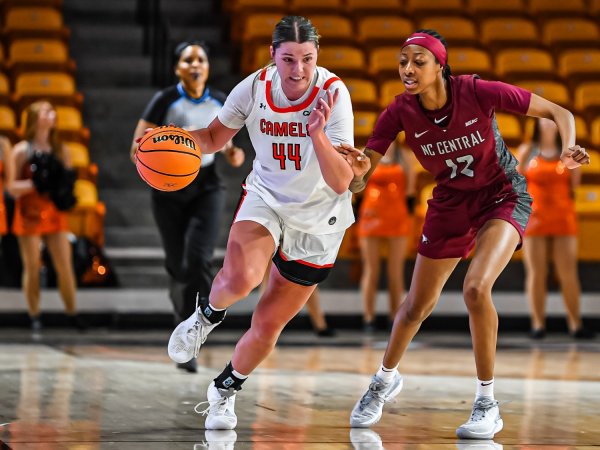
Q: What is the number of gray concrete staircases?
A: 1